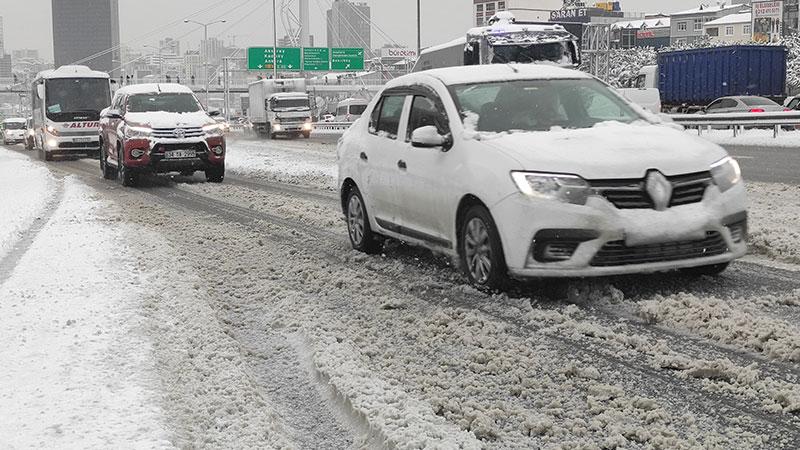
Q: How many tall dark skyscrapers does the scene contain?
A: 2